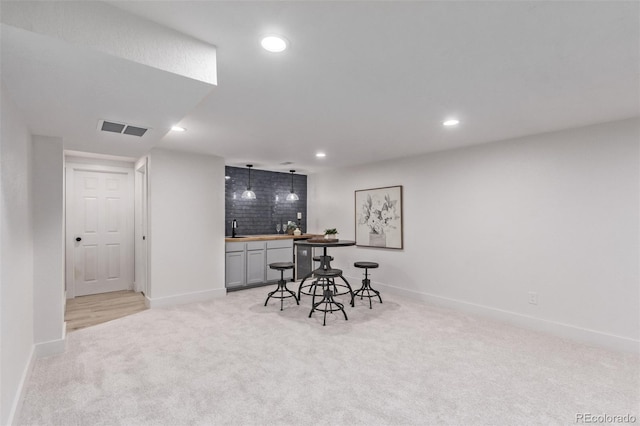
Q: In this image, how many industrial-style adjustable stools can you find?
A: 4